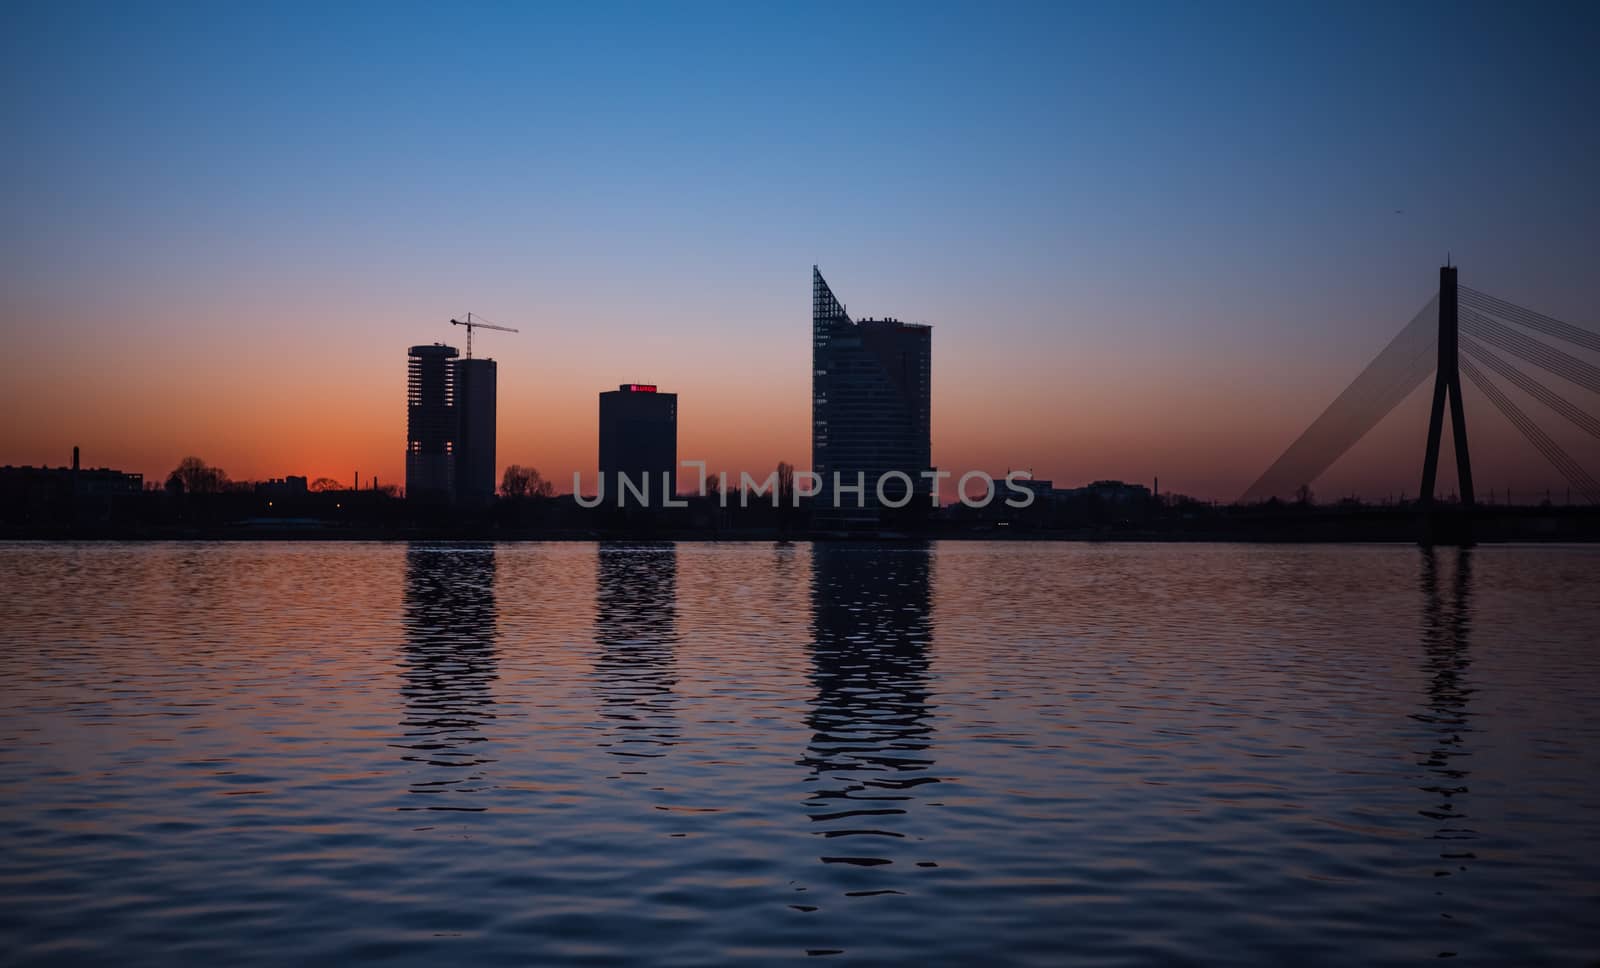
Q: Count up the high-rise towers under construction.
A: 2